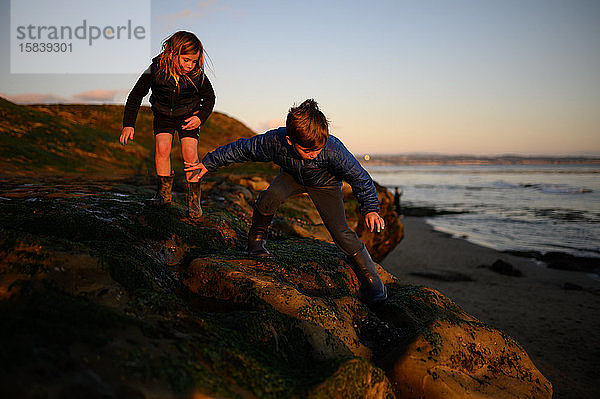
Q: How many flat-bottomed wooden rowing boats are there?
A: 0